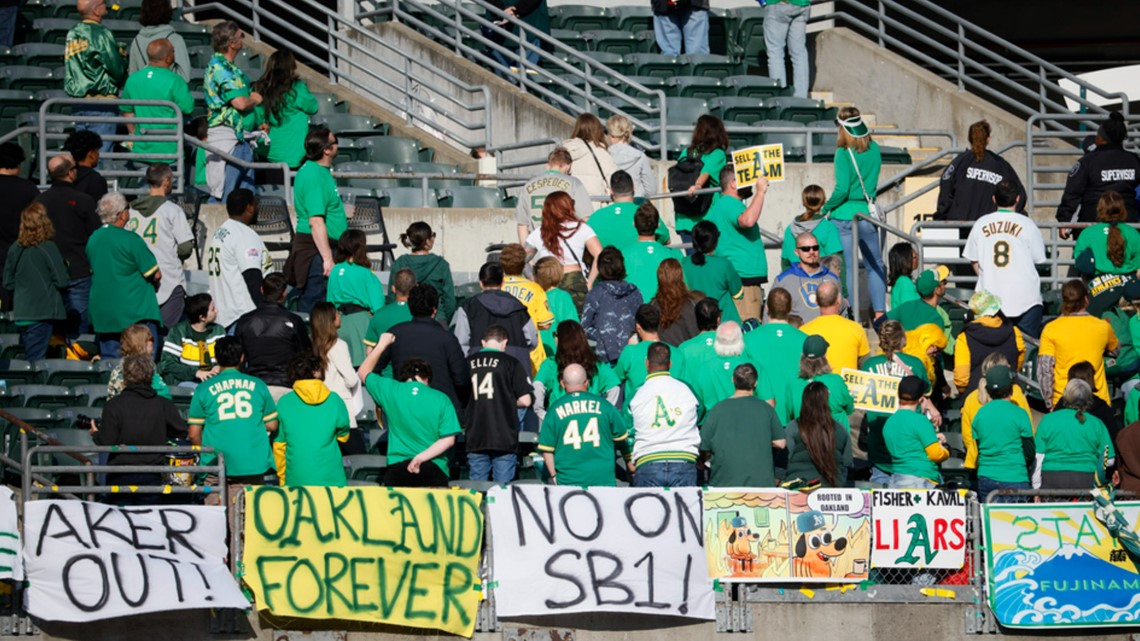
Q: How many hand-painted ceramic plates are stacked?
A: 0